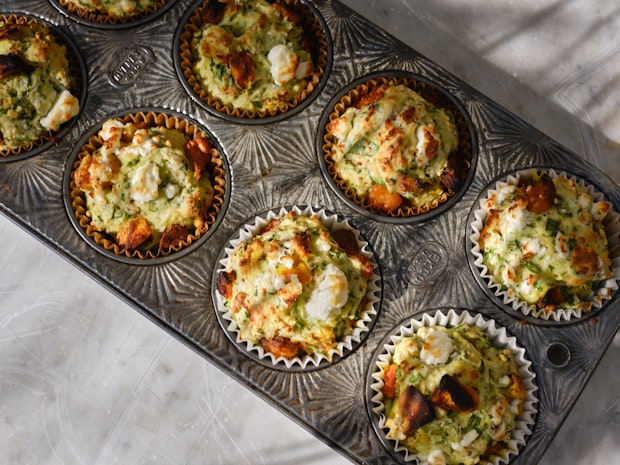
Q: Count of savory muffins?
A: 8